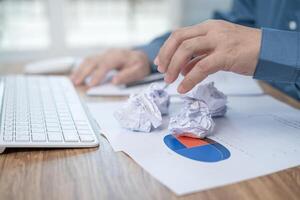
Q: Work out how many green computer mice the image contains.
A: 0